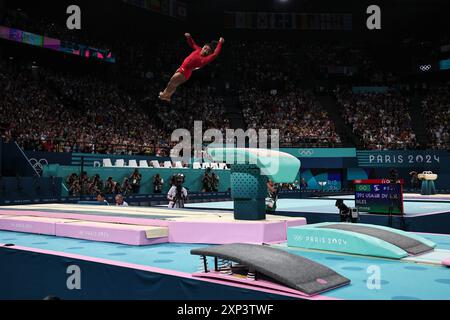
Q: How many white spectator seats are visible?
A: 11